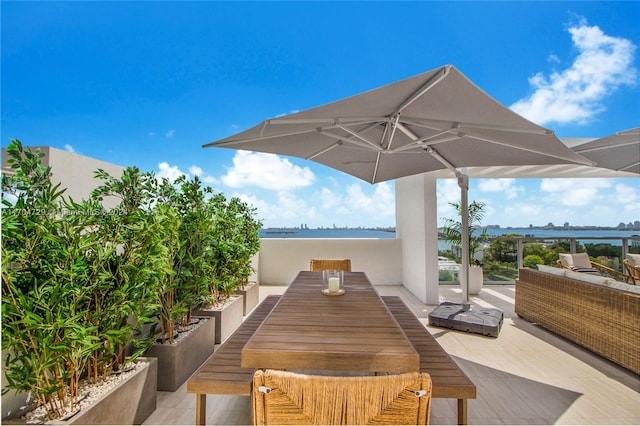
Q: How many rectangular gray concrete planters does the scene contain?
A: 4